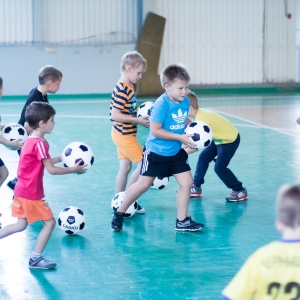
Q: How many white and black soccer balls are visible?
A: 7